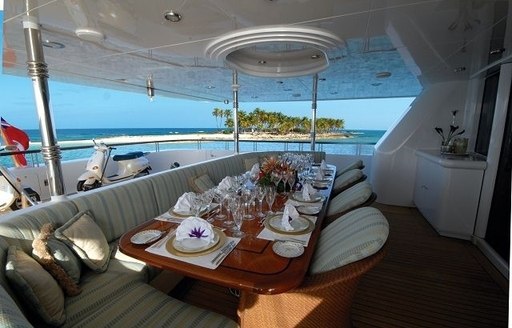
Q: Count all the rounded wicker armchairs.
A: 4